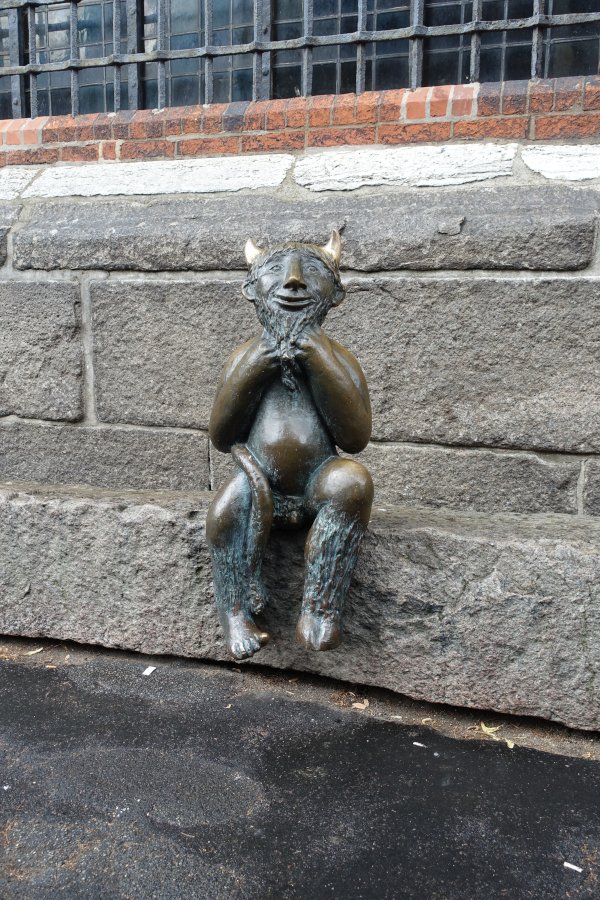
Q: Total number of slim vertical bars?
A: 11